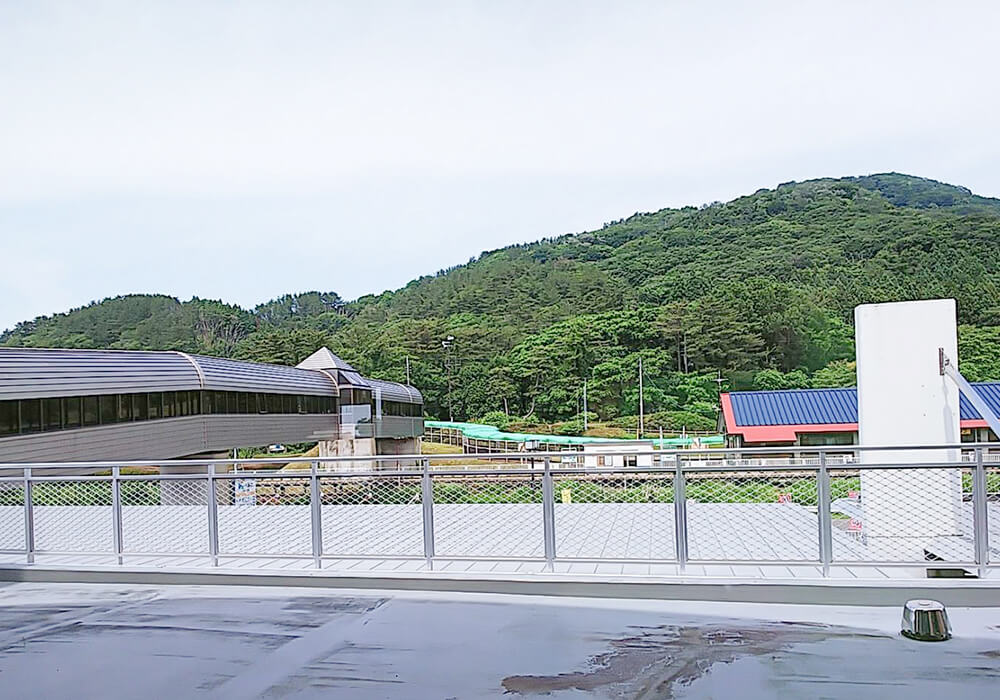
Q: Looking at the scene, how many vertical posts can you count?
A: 9